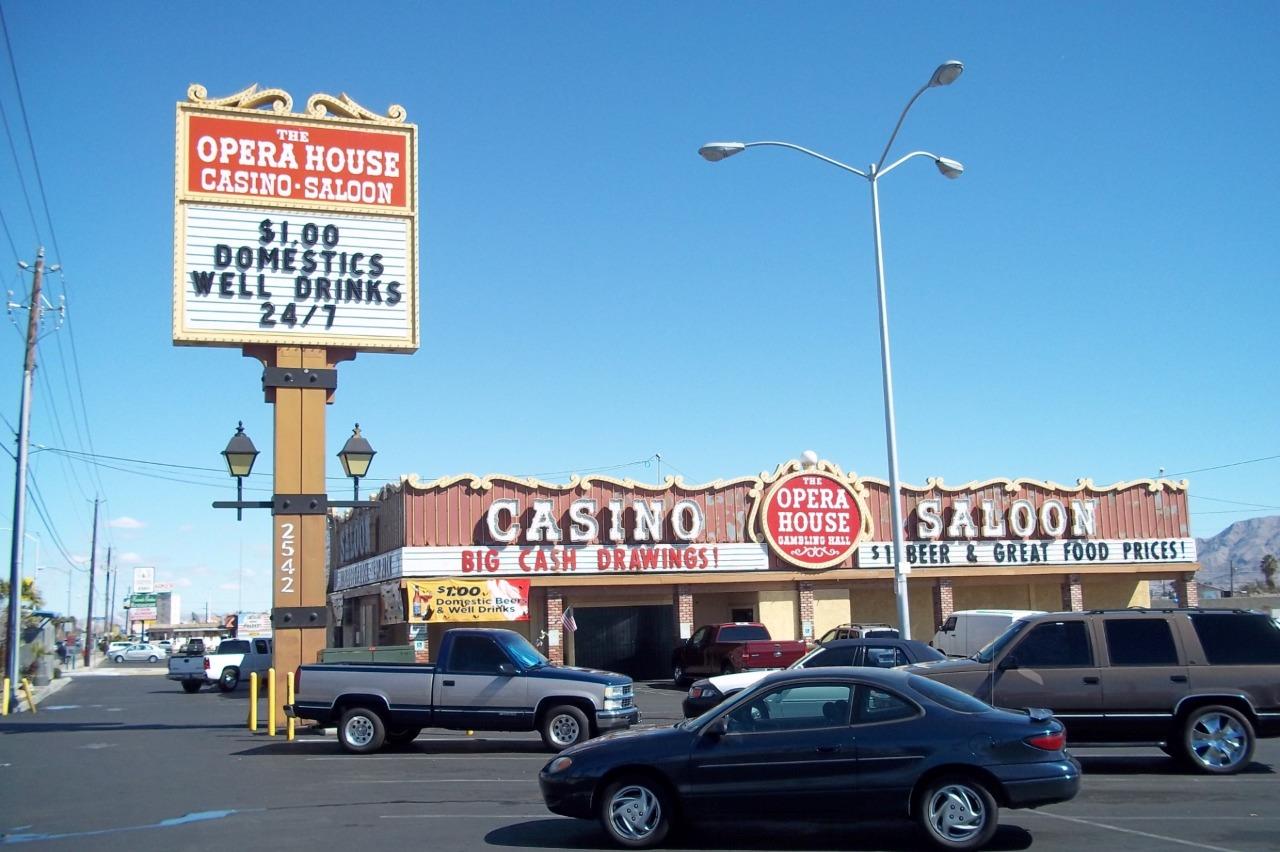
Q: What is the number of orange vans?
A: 0